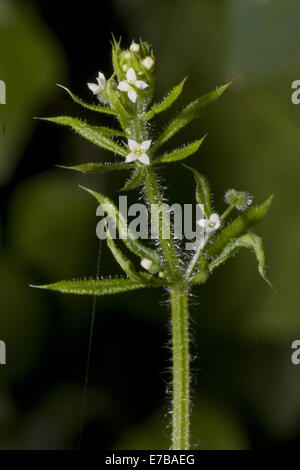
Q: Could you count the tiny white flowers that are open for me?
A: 4